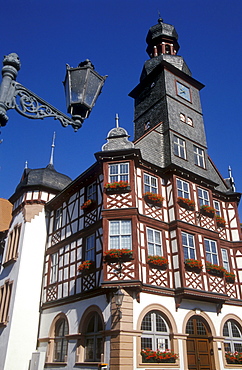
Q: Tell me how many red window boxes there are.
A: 14